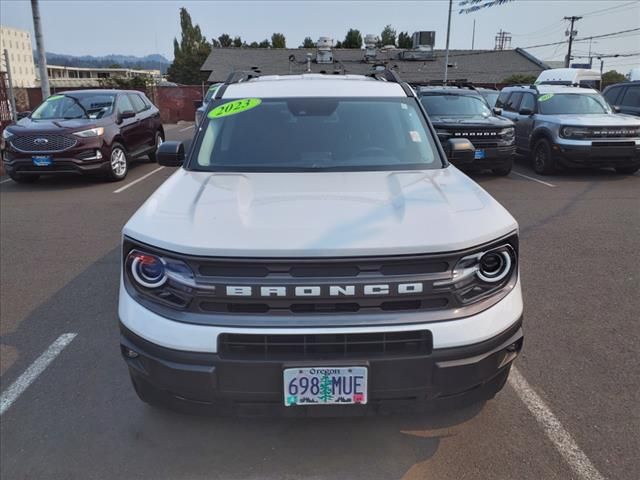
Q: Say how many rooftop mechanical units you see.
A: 3